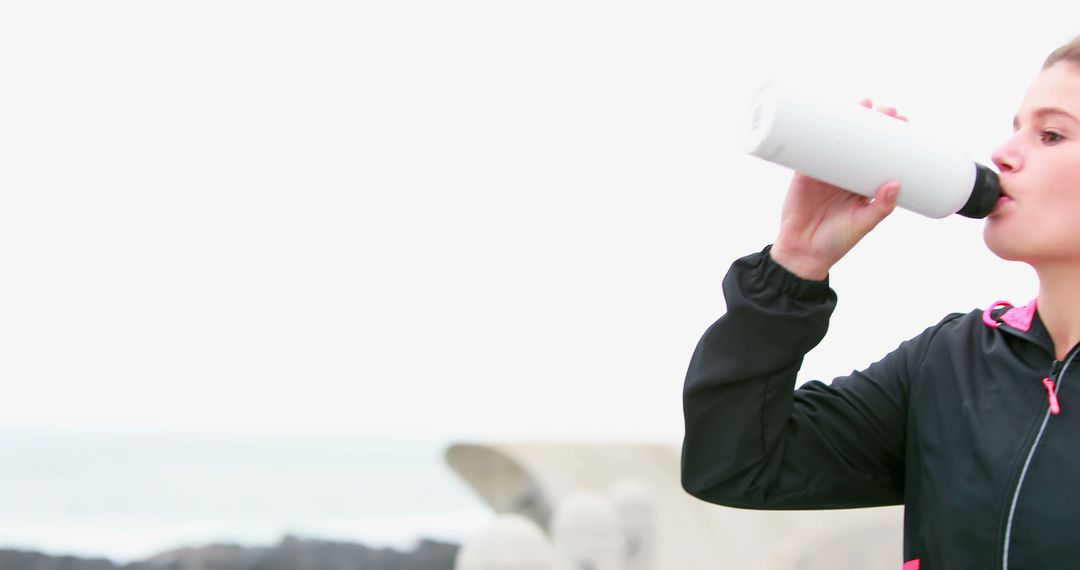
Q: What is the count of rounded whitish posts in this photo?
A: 3